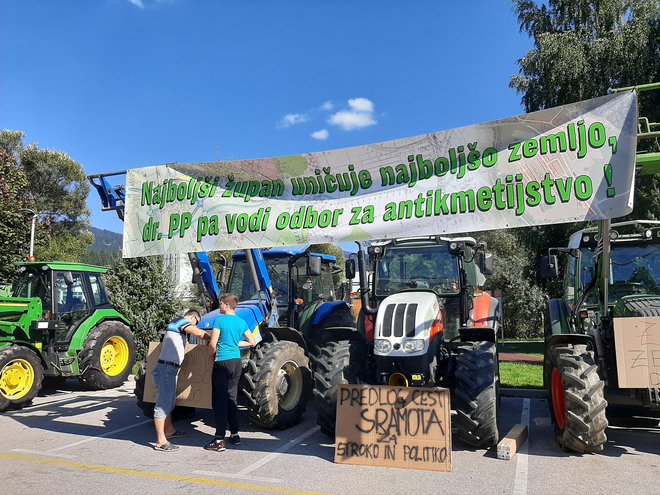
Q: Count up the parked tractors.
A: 4